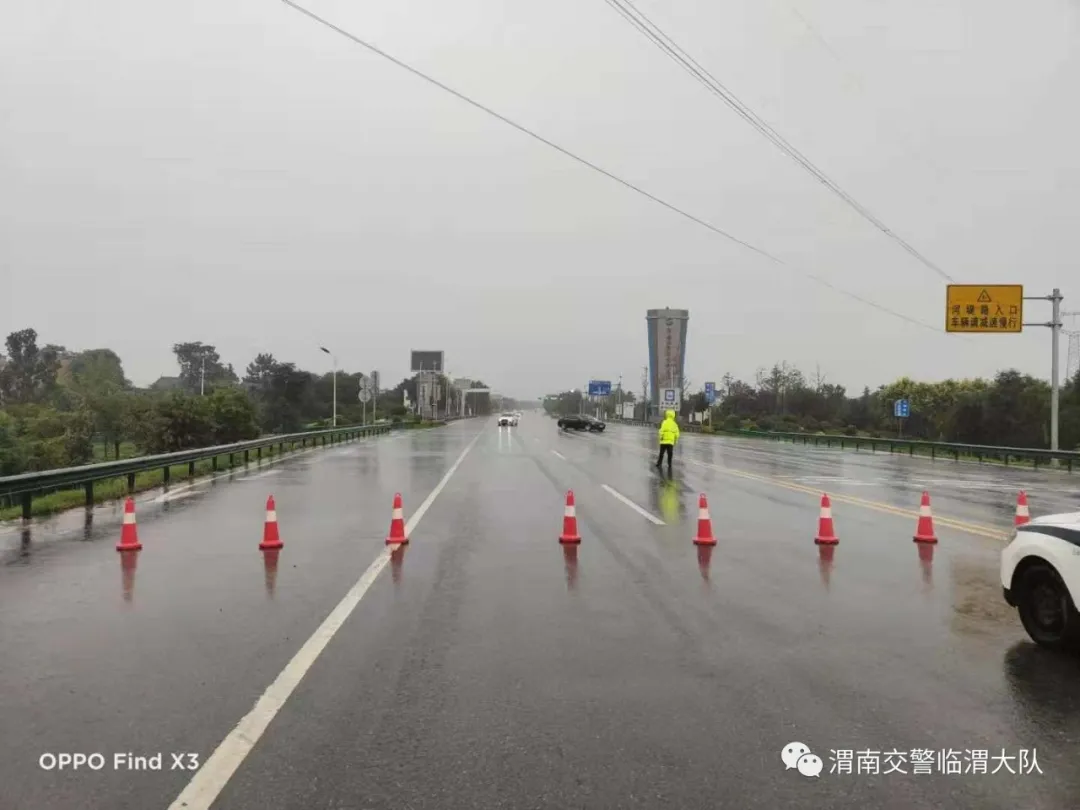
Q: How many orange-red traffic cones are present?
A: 8